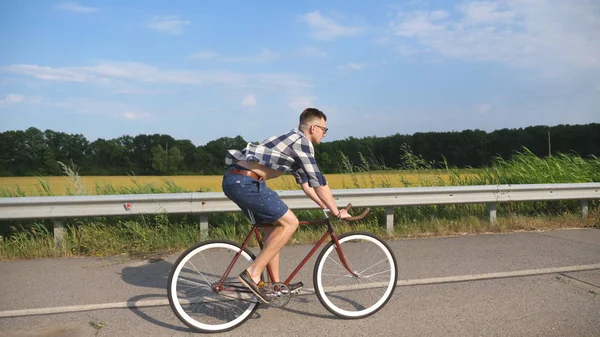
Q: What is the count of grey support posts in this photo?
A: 5